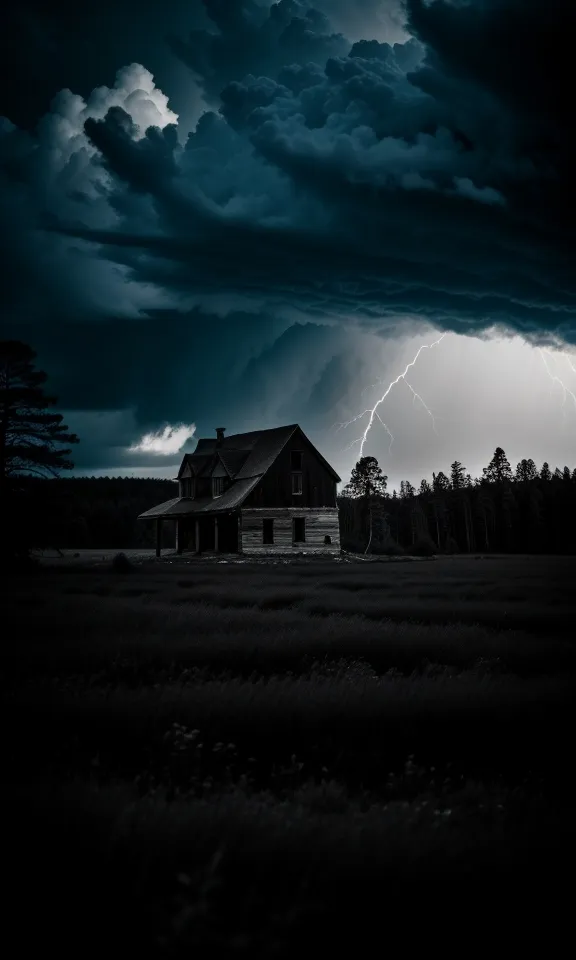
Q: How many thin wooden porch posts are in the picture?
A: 4